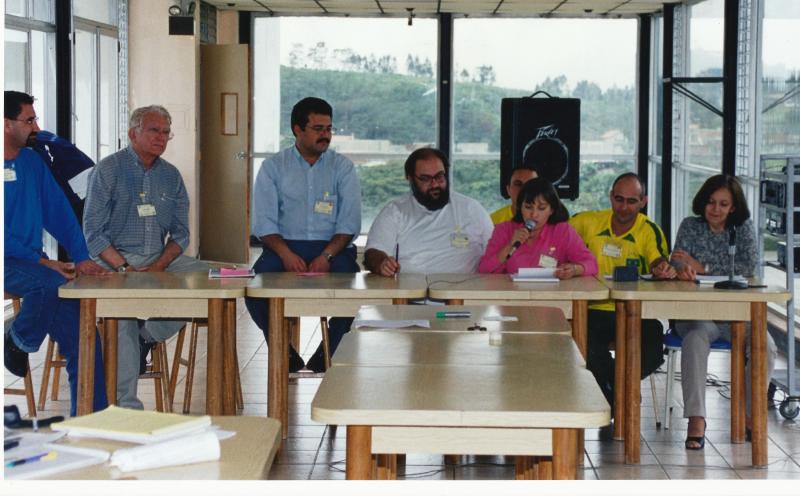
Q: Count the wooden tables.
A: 8